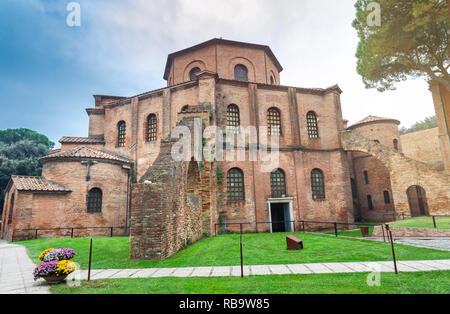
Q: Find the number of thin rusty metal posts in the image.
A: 3